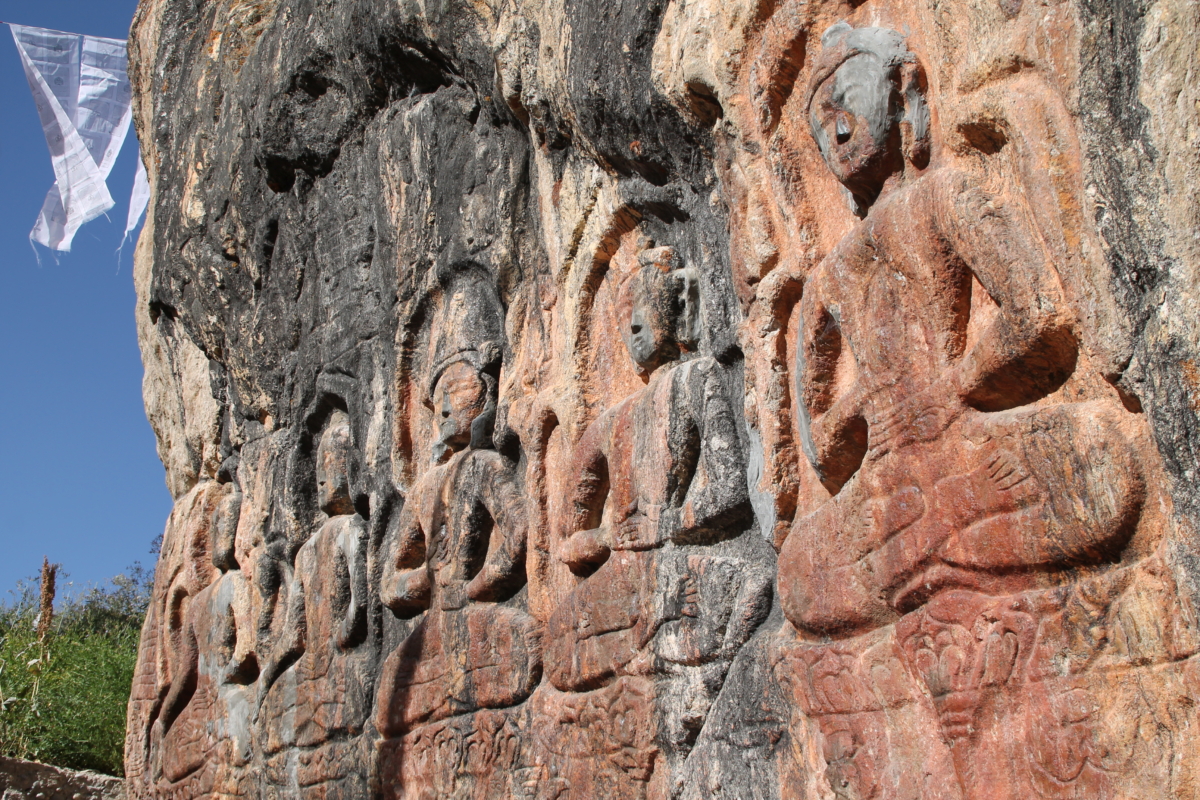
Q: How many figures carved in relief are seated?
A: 5